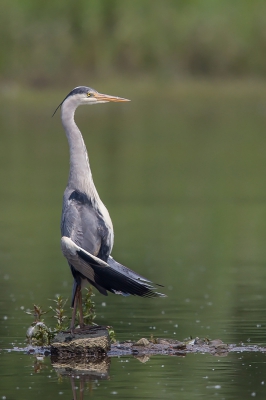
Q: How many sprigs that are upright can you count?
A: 3